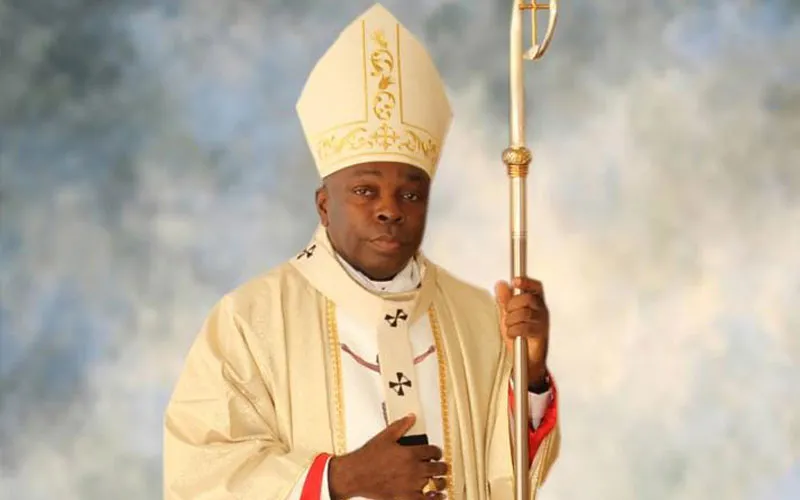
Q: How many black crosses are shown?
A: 3